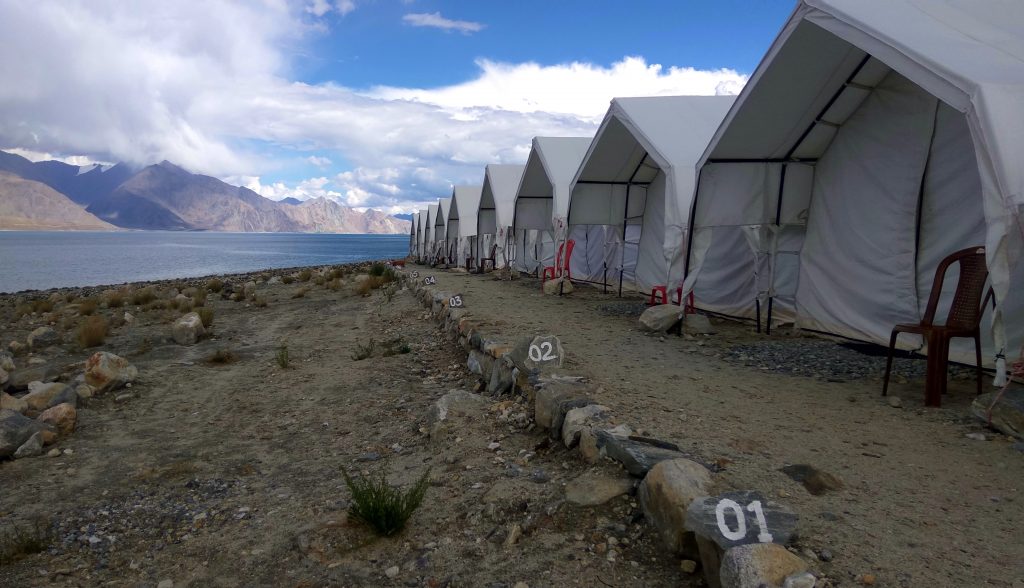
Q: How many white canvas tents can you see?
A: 9